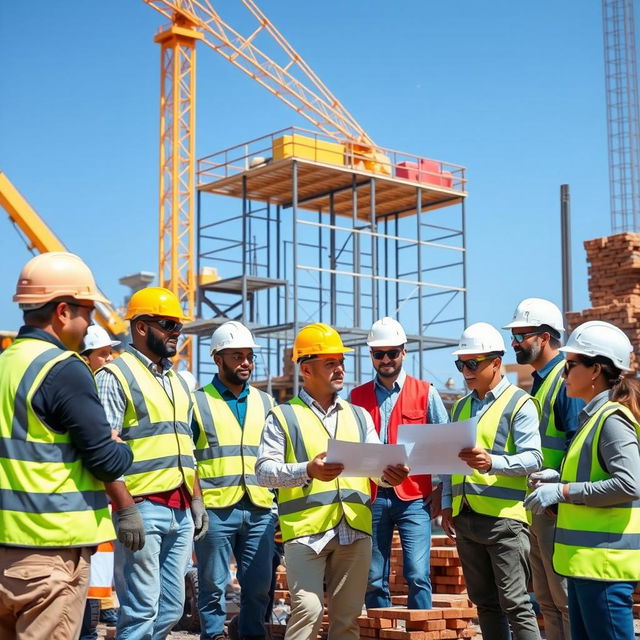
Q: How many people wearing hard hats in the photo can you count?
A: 9